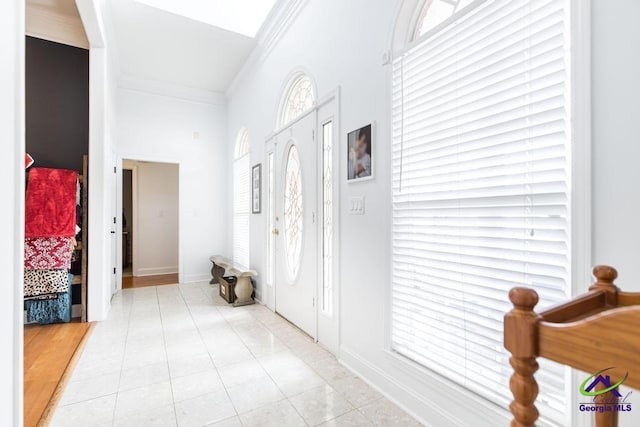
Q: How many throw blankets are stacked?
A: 4